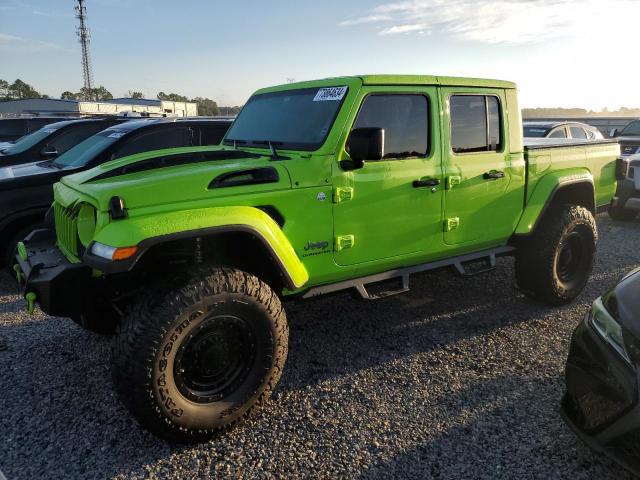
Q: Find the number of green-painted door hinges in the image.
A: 4